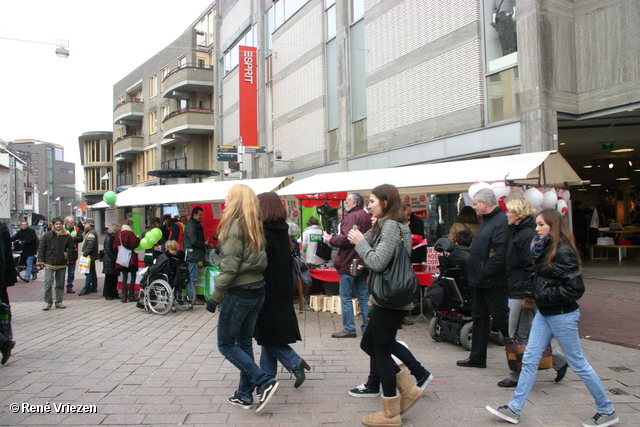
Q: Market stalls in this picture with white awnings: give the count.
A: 2